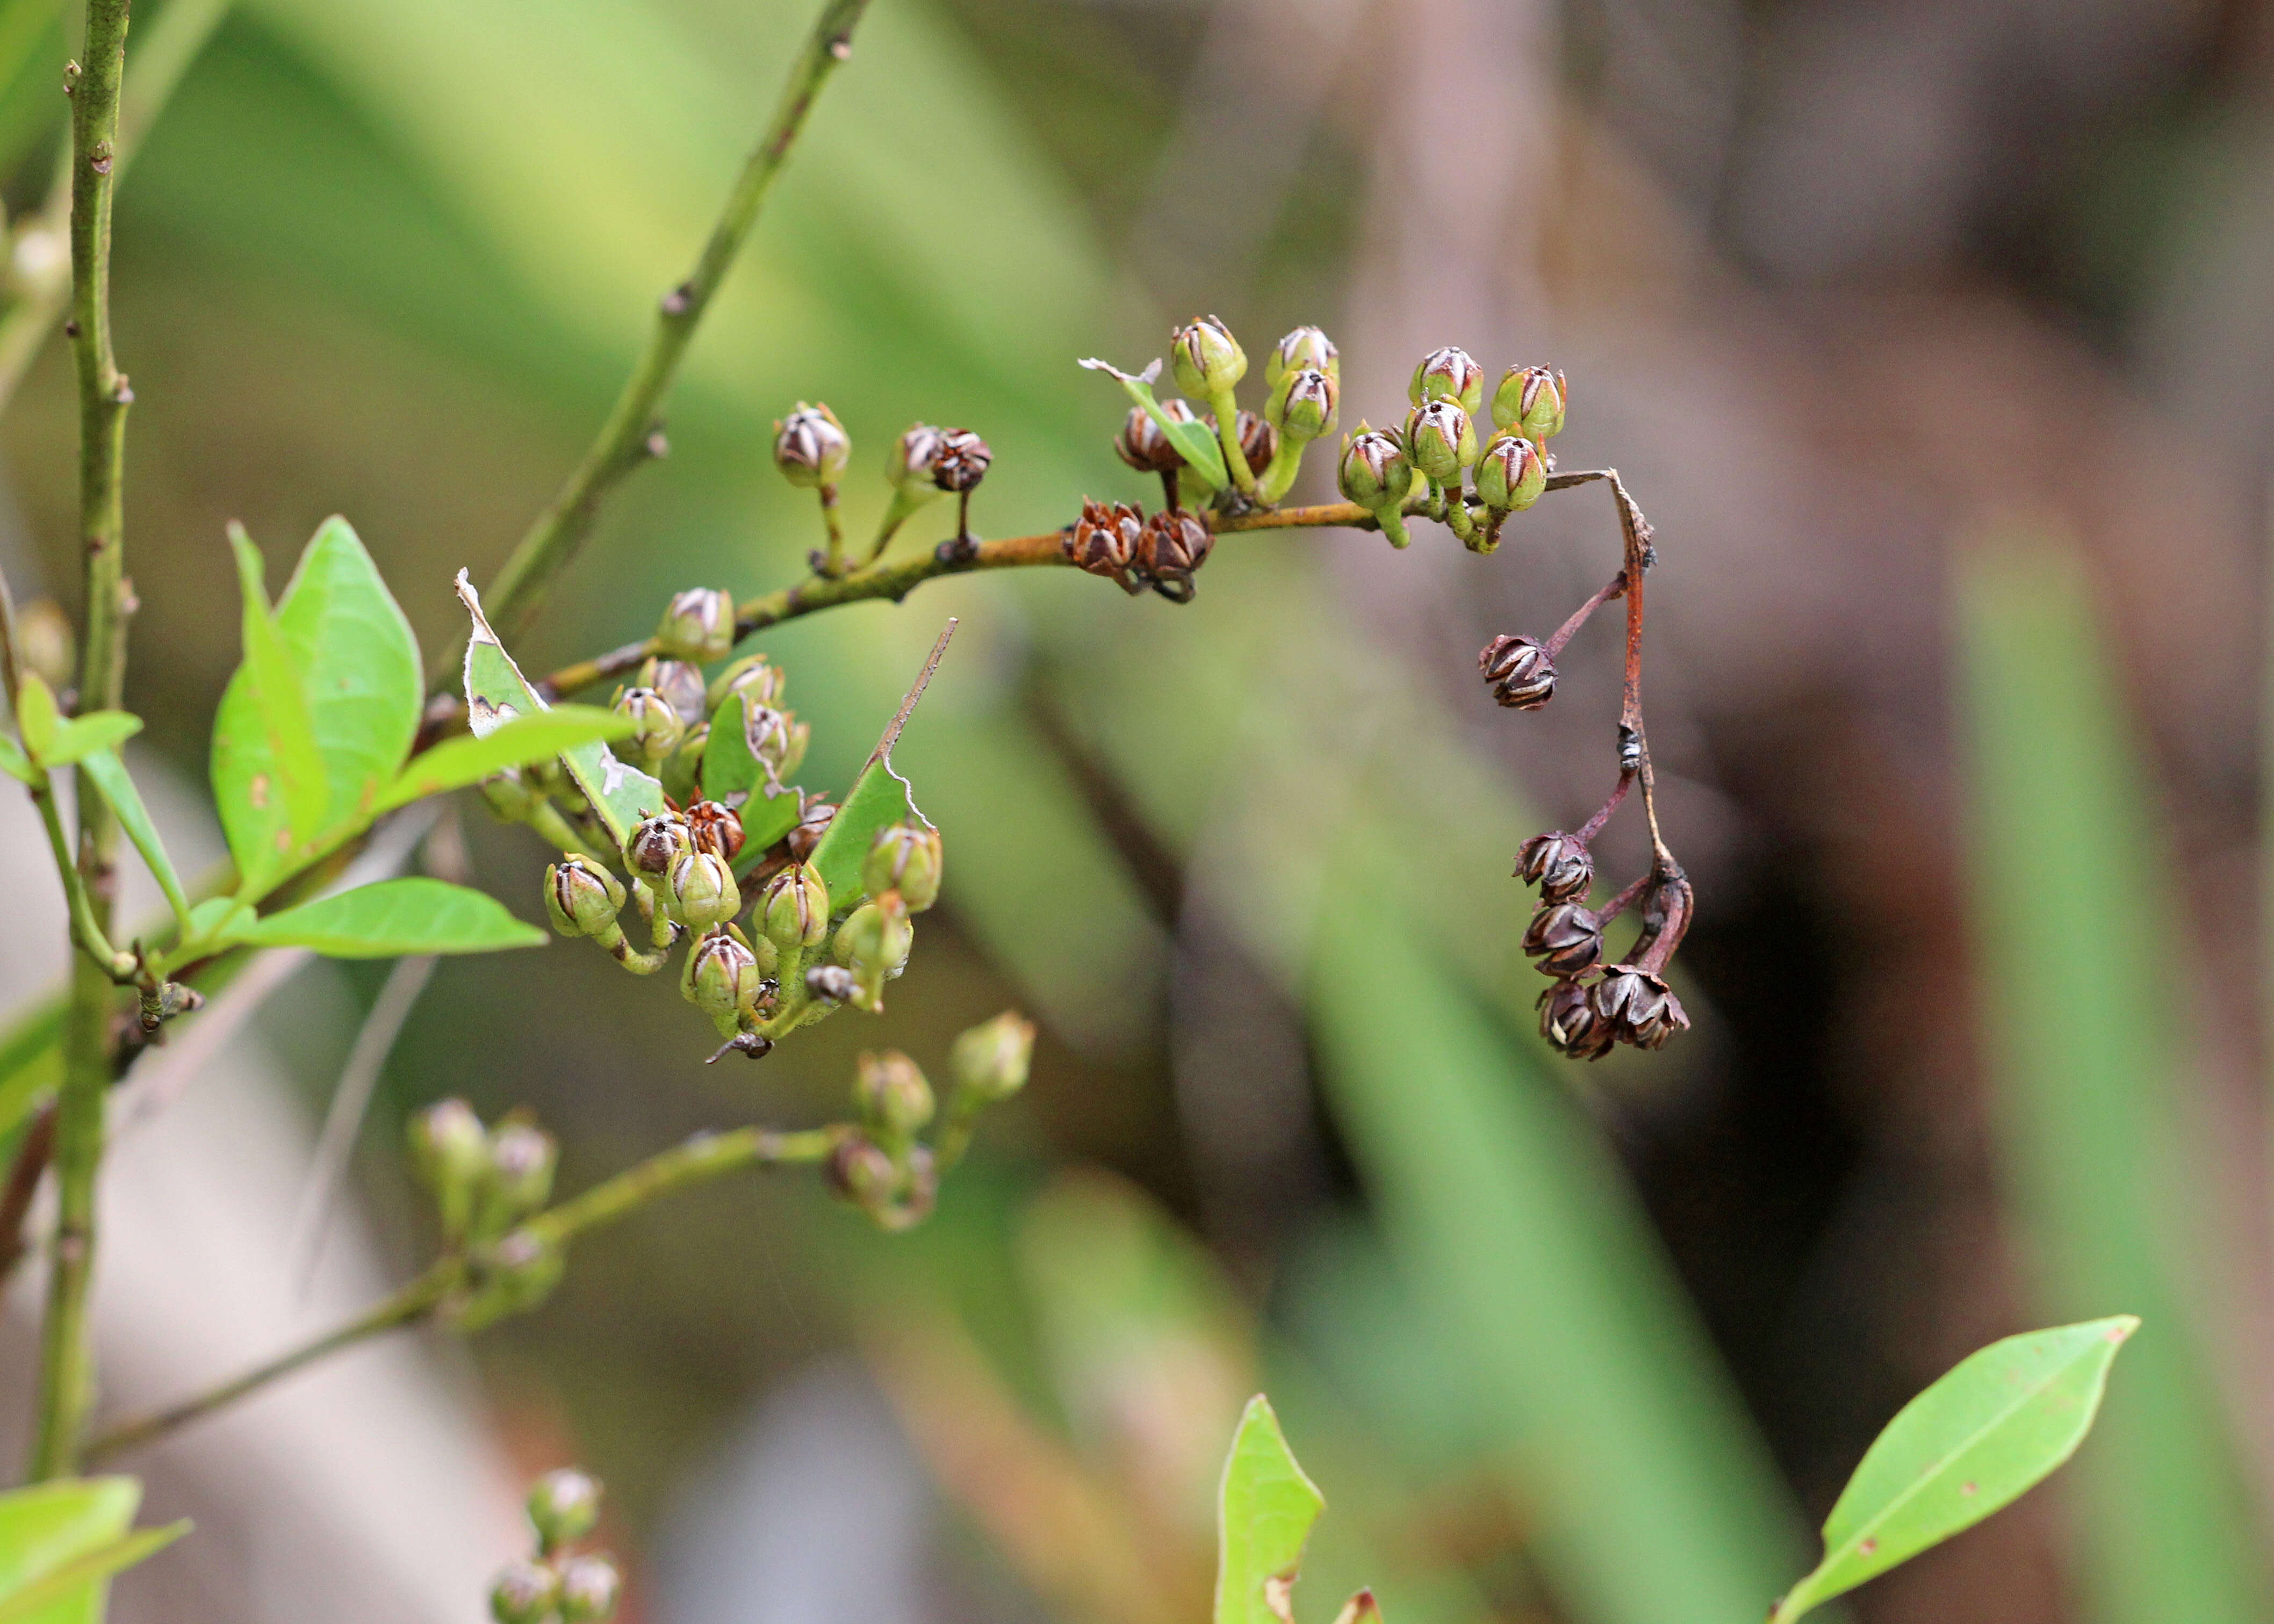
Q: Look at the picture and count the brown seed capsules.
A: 12